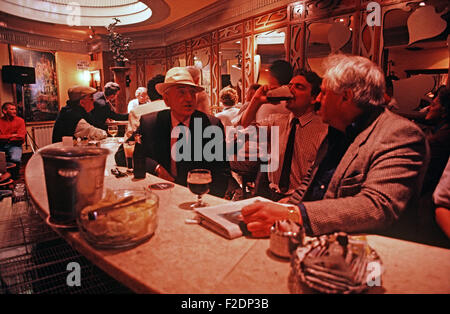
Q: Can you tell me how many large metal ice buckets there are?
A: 1